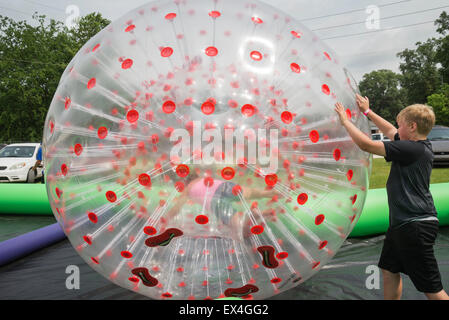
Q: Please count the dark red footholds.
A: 4